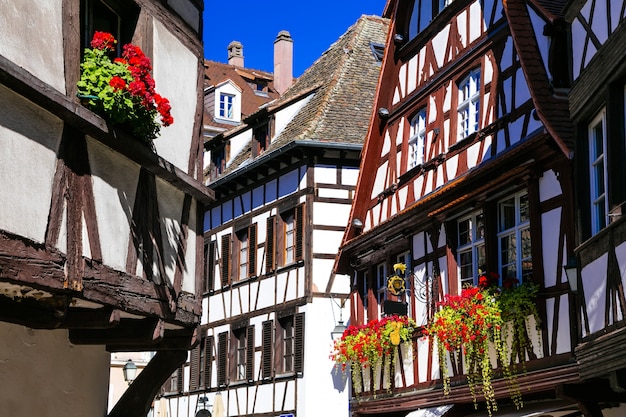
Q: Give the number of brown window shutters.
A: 12